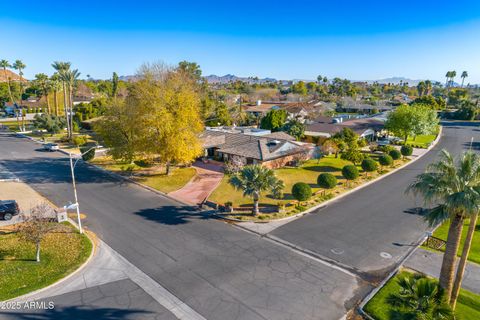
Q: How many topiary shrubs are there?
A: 7